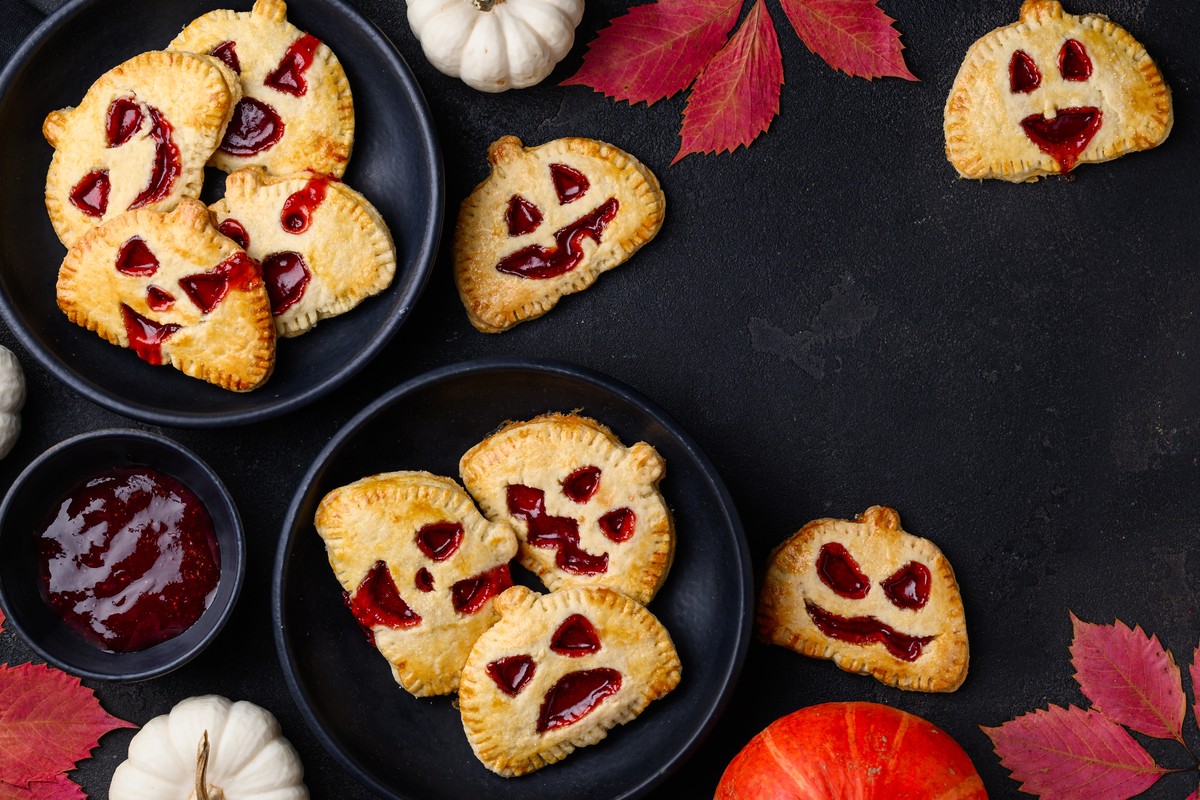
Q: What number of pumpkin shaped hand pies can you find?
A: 10